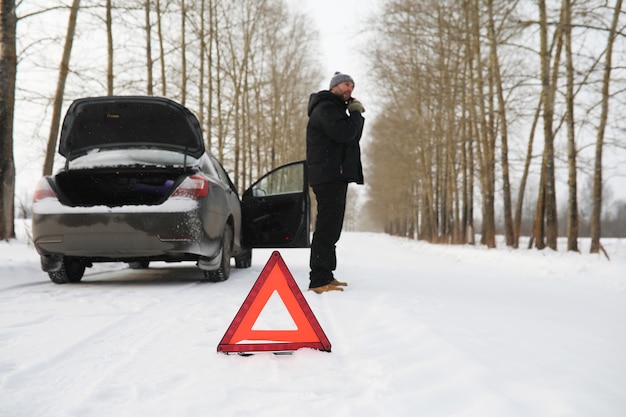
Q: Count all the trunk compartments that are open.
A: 1